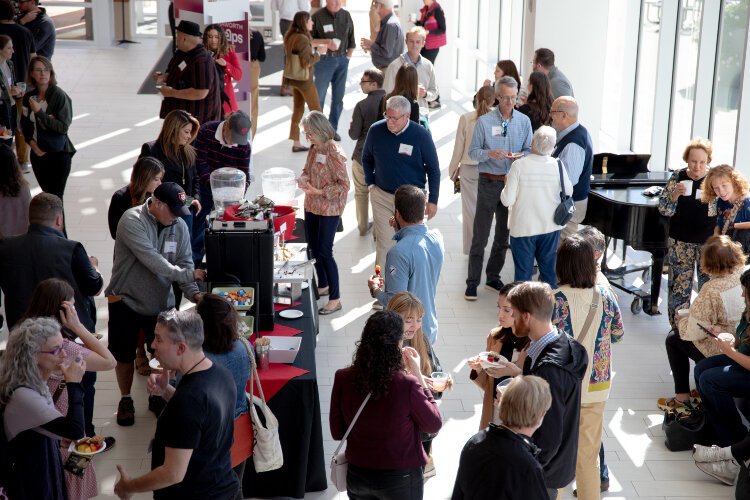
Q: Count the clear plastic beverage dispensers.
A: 2